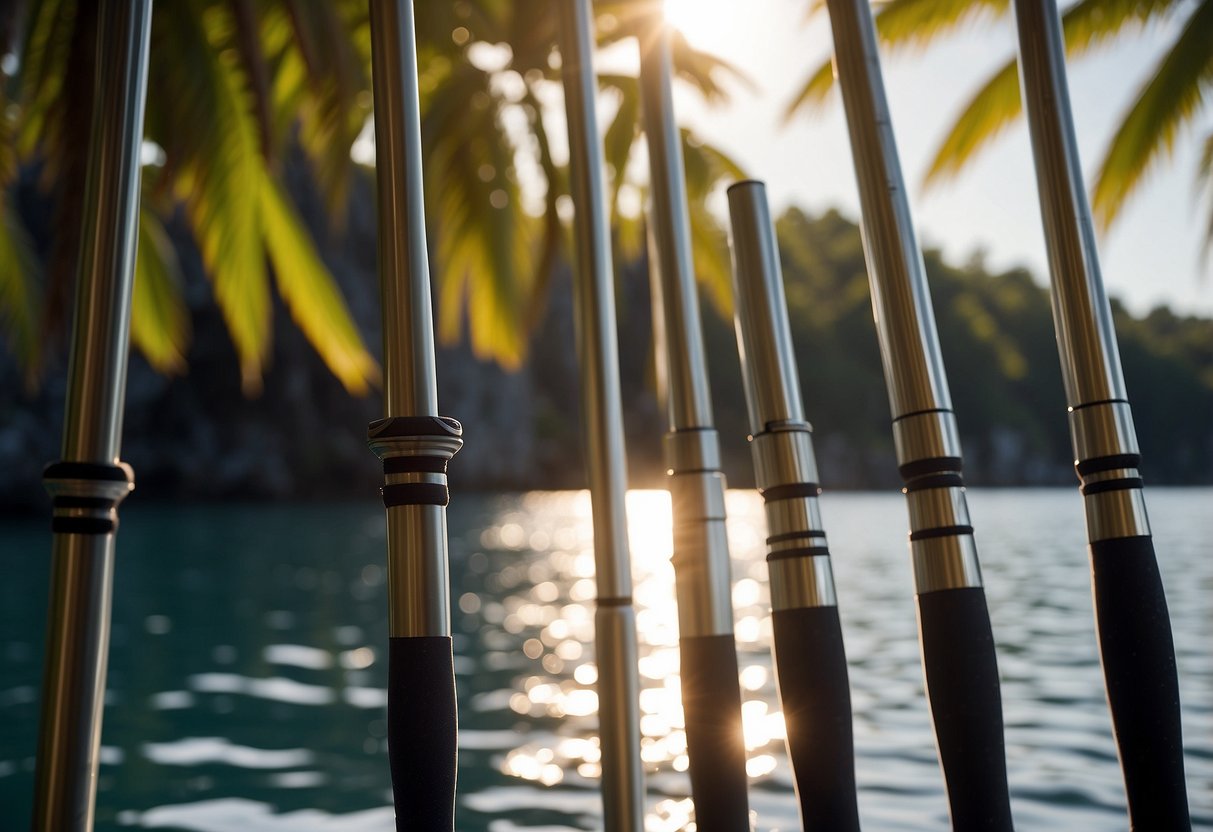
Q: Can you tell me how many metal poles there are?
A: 7